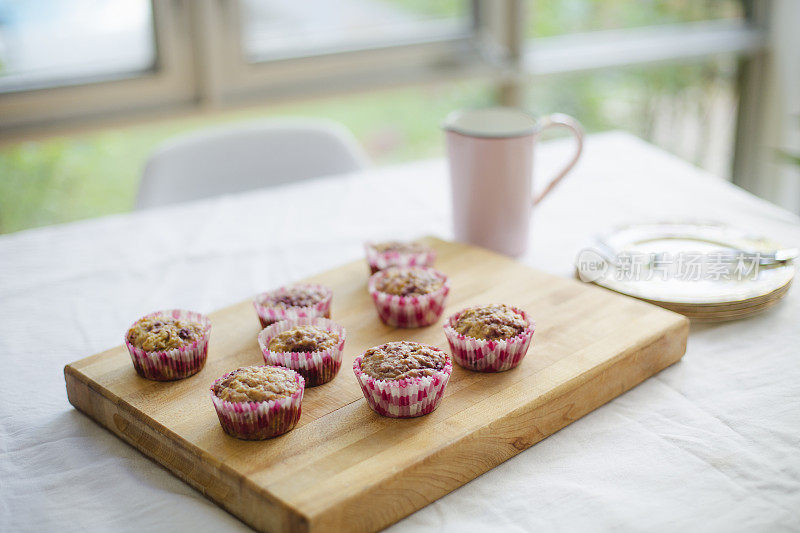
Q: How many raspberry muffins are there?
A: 8